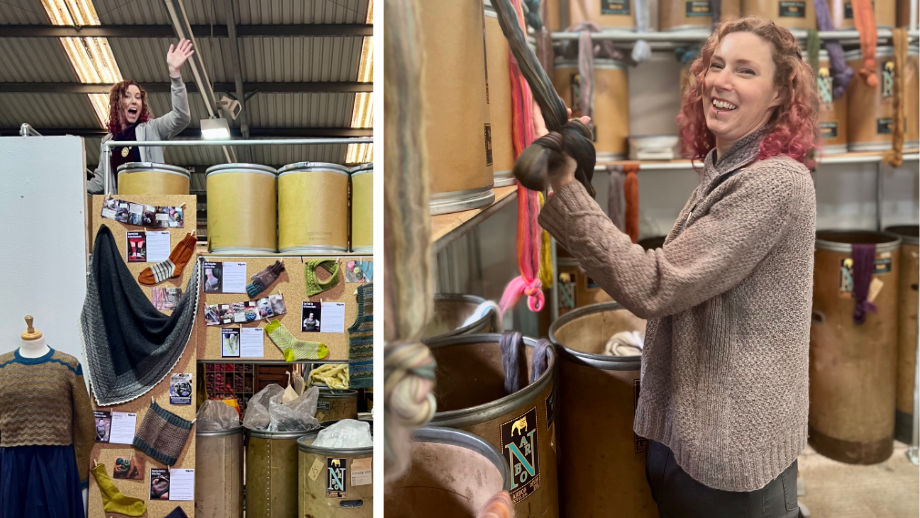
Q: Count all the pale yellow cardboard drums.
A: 4